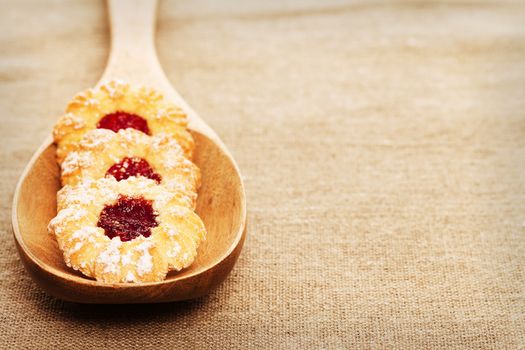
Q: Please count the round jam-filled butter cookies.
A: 3